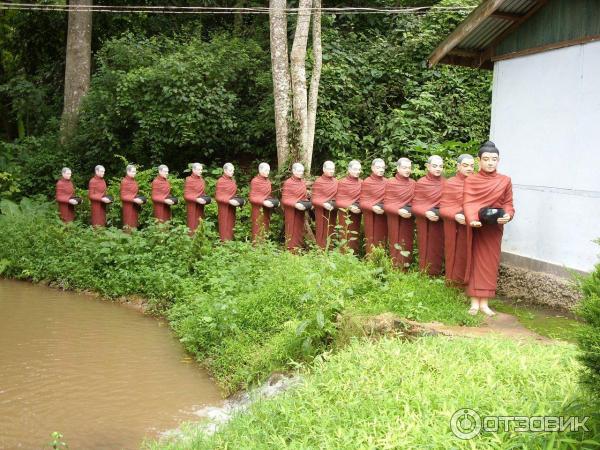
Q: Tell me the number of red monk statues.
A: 15